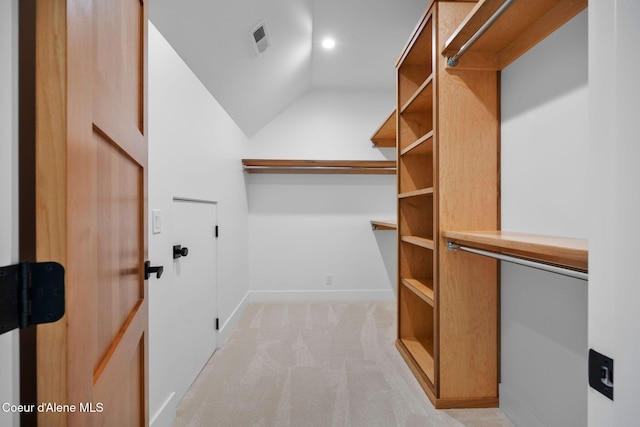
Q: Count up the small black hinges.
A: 2